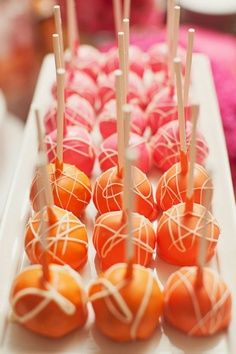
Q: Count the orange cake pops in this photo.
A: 9